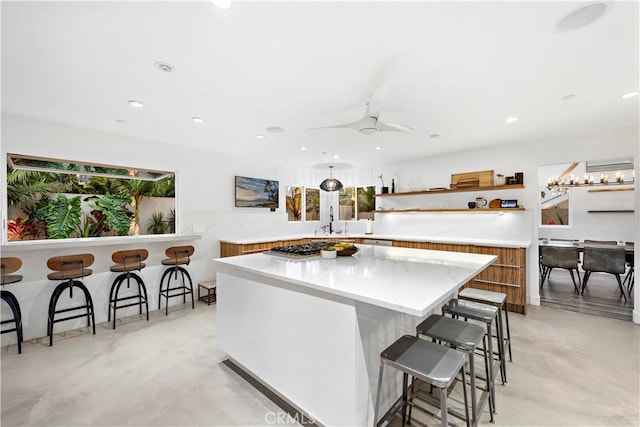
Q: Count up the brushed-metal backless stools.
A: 4